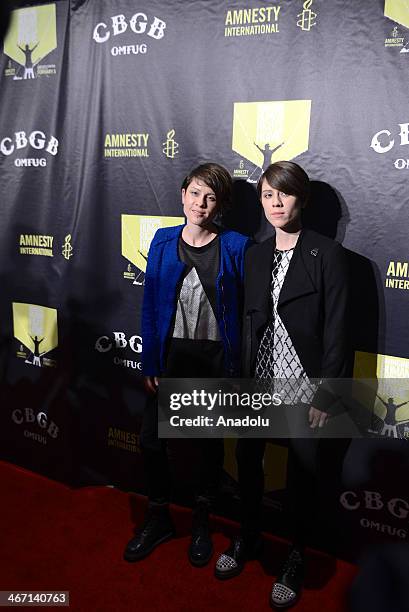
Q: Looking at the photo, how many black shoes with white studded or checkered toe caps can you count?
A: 2